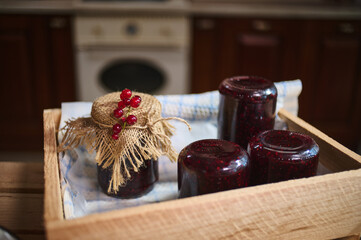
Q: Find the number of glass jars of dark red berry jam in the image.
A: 4